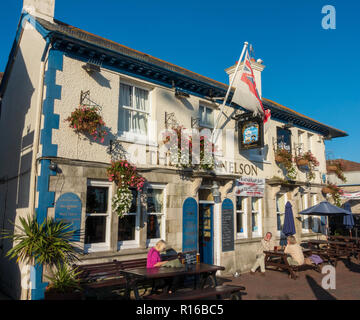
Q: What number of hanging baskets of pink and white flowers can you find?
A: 8